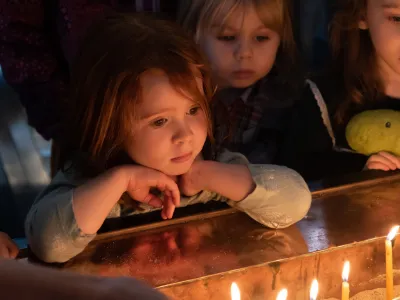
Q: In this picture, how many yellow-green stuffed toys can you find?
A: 1